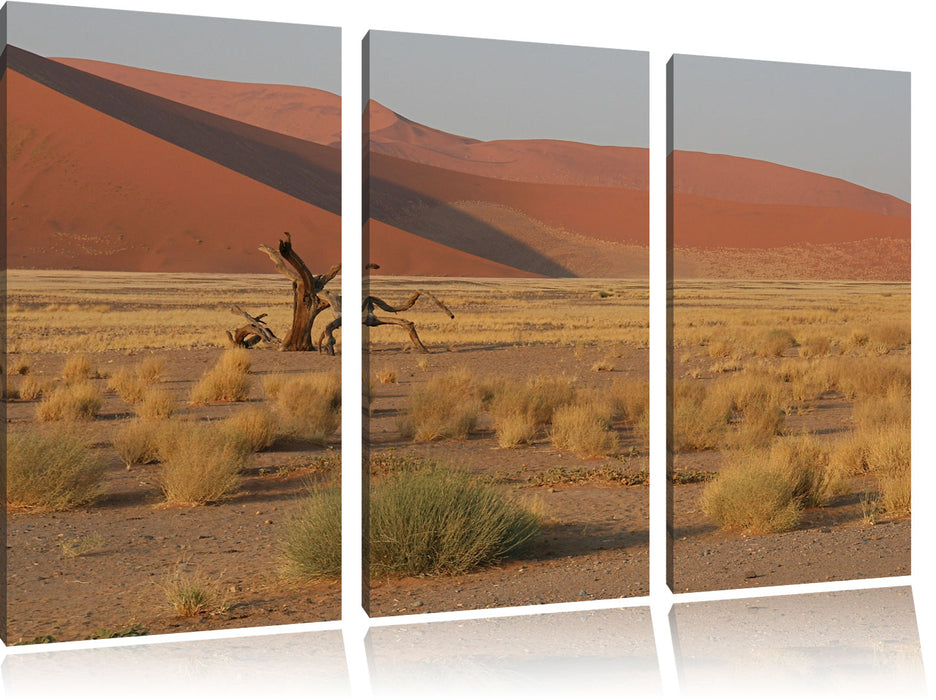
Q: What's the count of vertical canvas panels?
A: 3